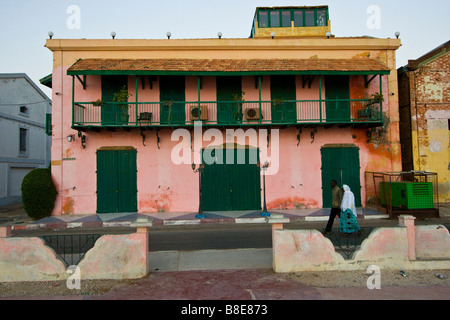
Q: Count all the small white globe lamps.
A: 7